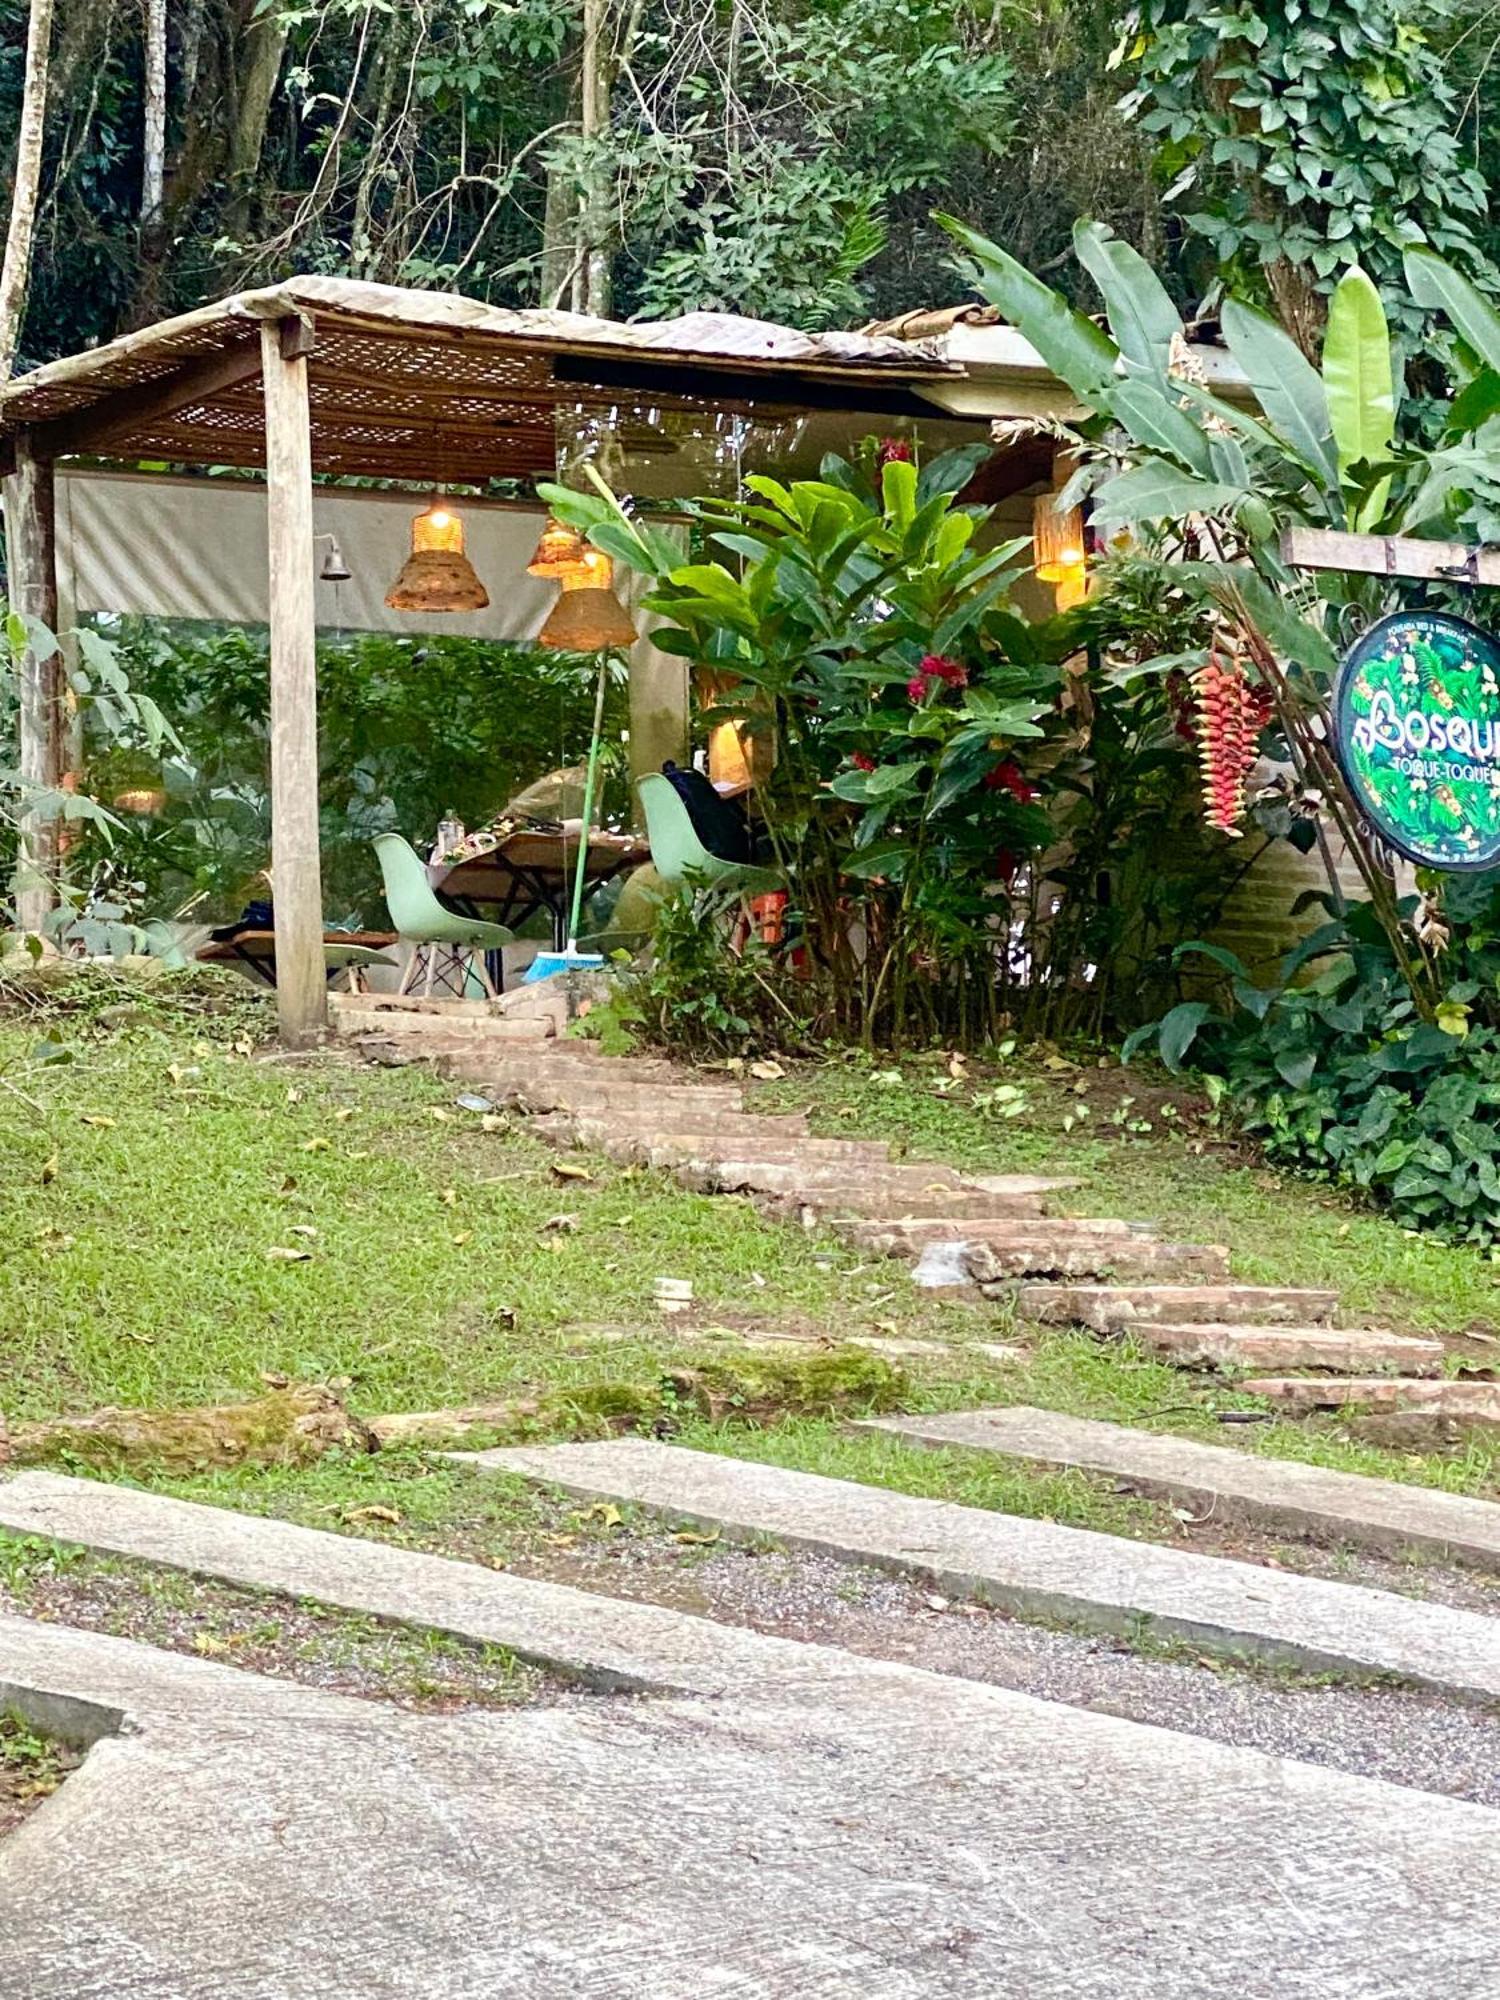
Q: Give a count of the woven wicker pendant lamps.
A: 3